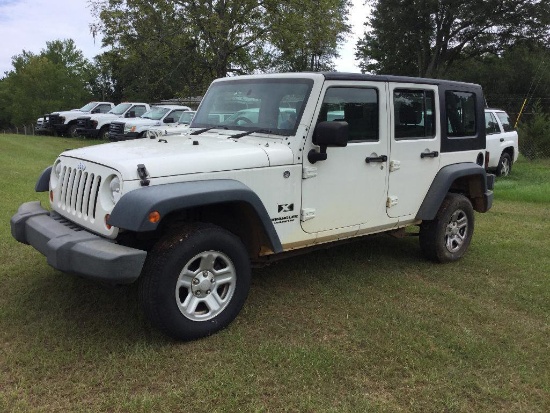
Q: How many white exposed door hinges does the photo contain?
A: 4